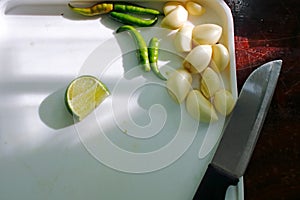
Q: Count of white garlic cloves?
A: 11